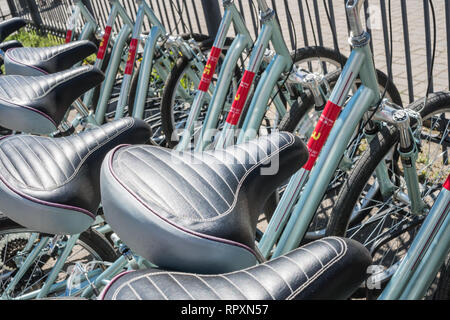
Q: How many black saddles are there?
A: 7